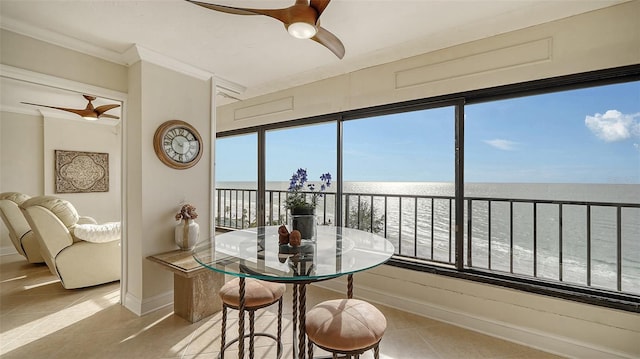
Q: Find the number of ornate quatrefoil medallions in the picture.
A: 1